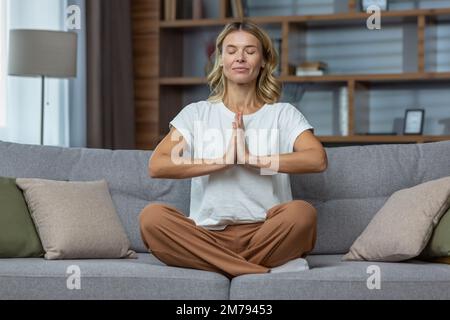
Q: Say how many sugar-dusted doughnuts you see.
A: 0